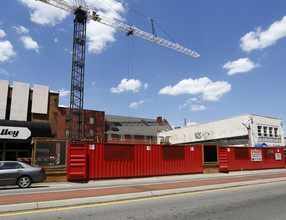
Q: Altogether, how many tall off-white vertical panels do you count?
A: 3